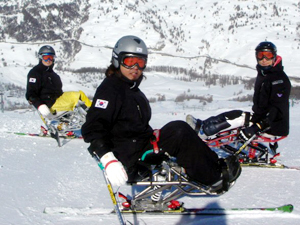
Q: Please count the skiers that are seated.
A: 3